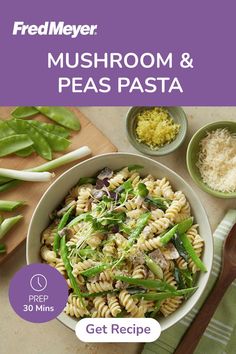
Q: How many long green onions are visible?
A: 2